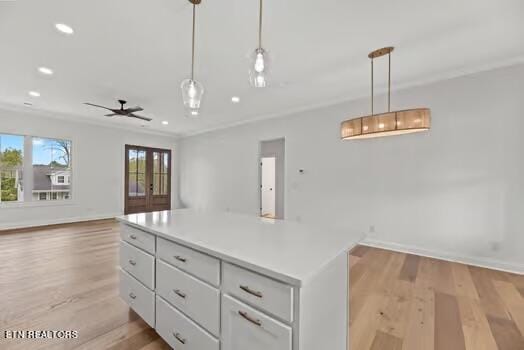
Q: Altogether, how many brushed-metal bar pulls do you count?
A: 8